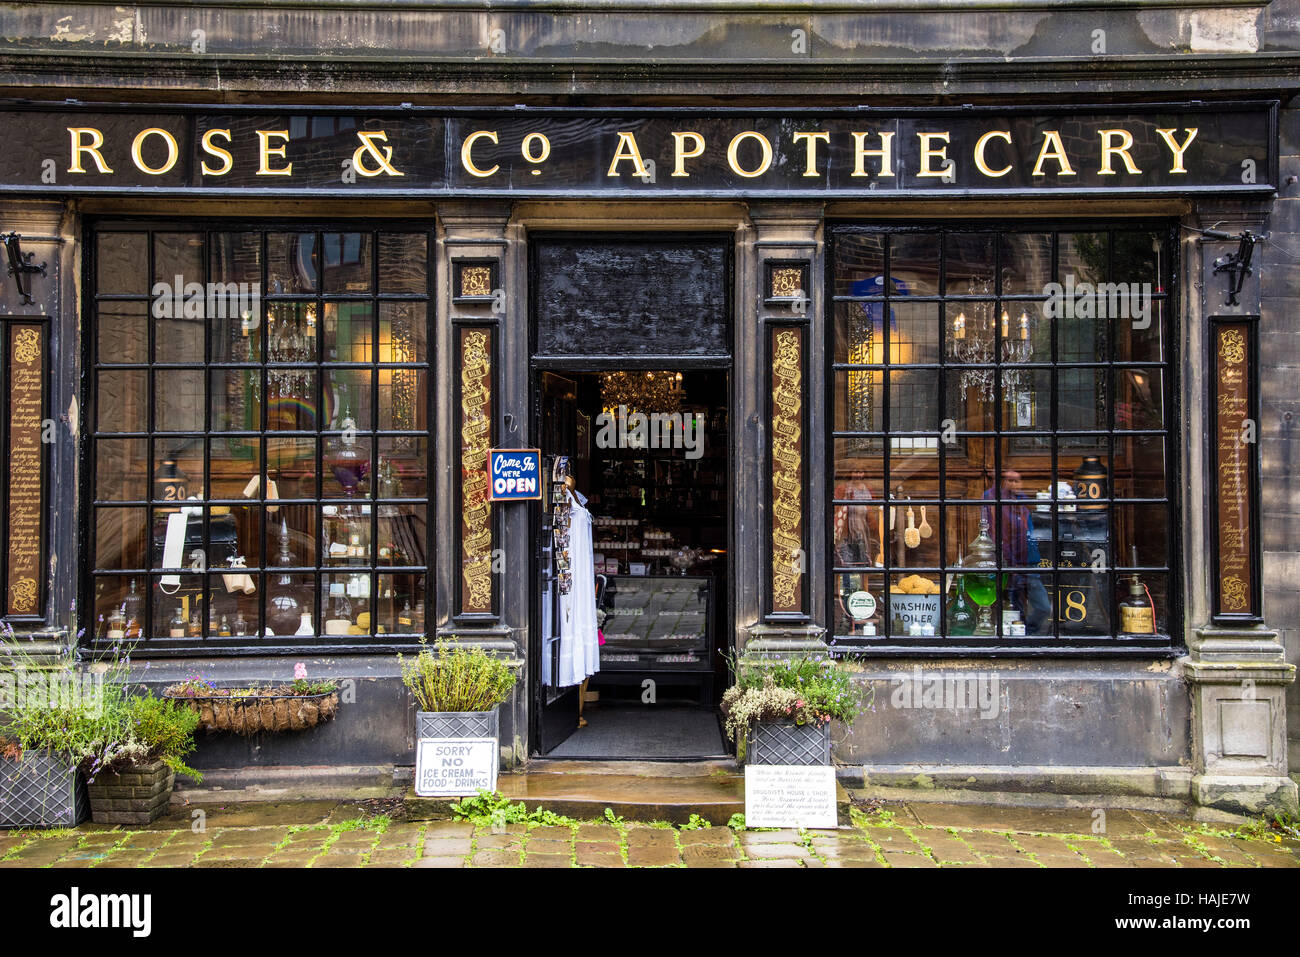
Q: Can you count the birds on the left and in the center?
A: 0